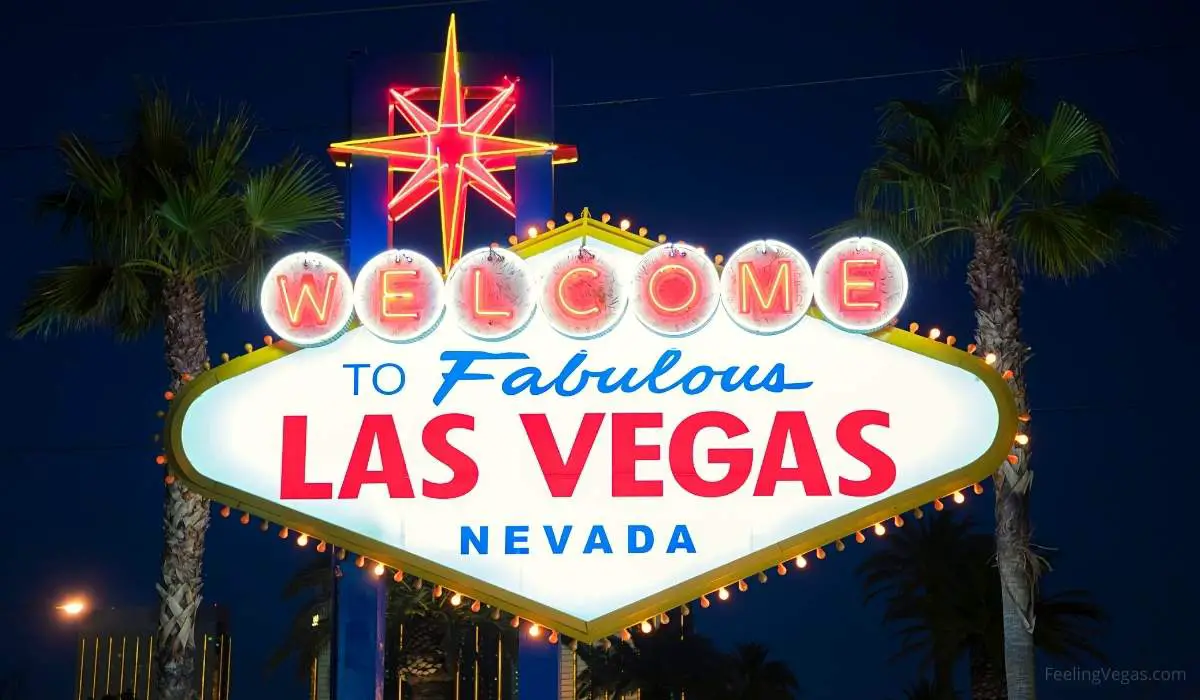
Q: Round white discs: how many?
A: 7